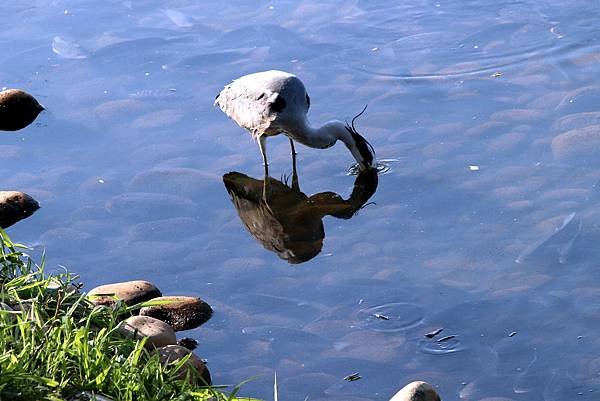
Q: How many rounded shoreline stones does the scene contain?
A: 7